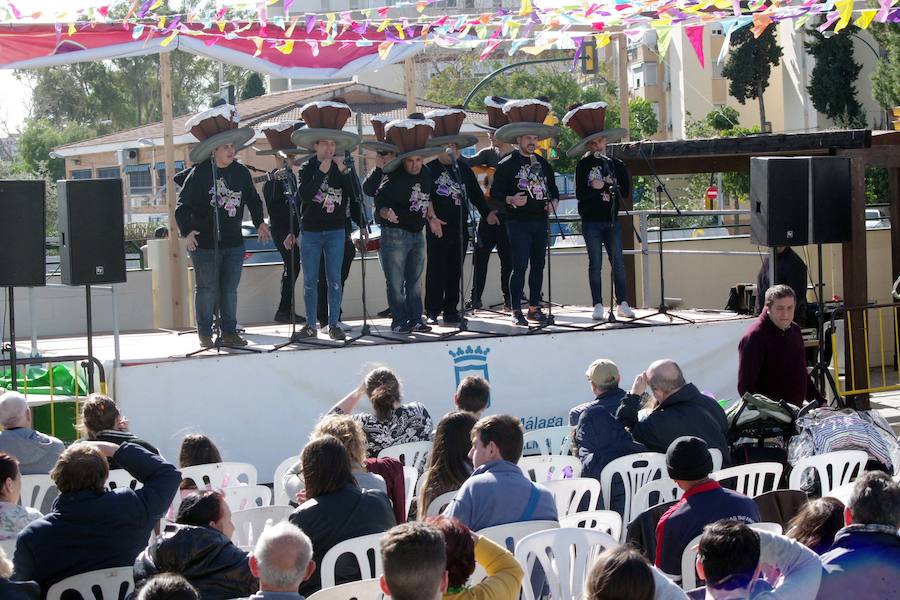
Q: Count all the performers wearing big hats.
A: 9